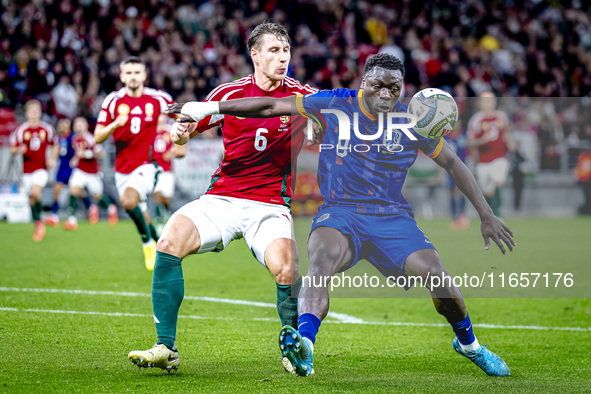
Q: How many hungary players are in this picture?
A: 6